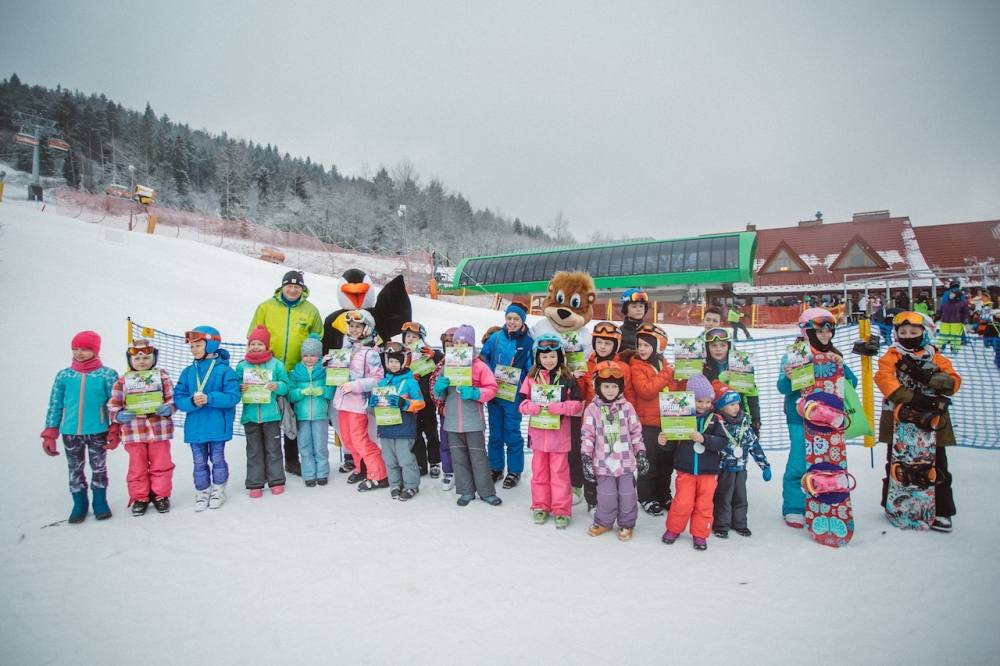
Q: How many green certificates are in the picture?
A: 13